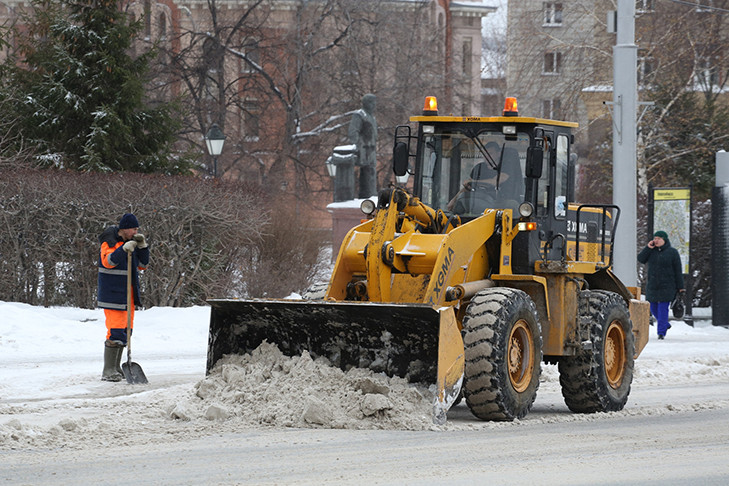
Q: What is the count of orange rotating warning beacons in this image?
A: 2